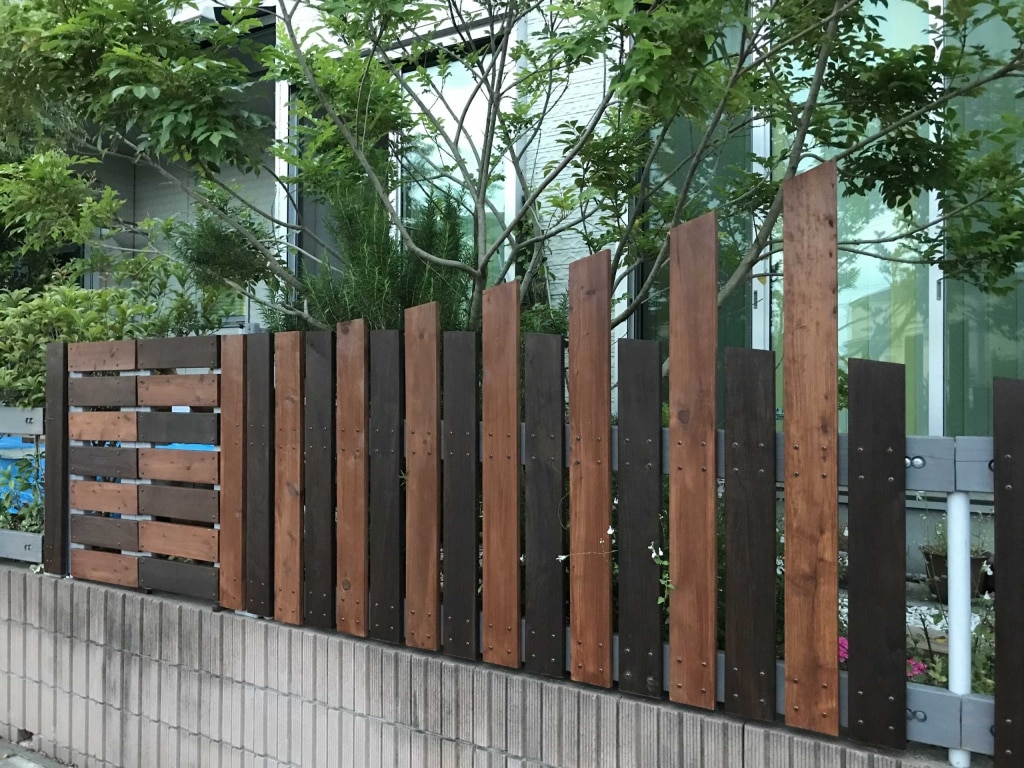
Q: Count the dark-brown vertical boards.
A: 10